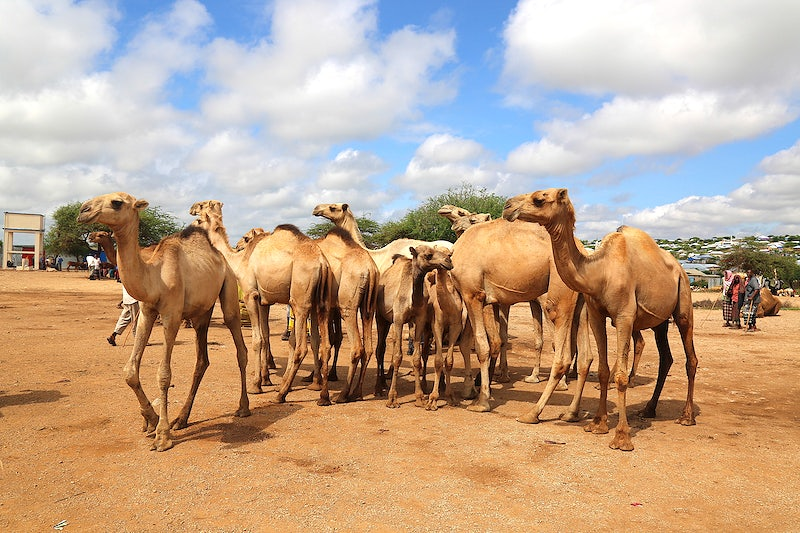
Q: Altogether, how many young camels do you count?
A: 2